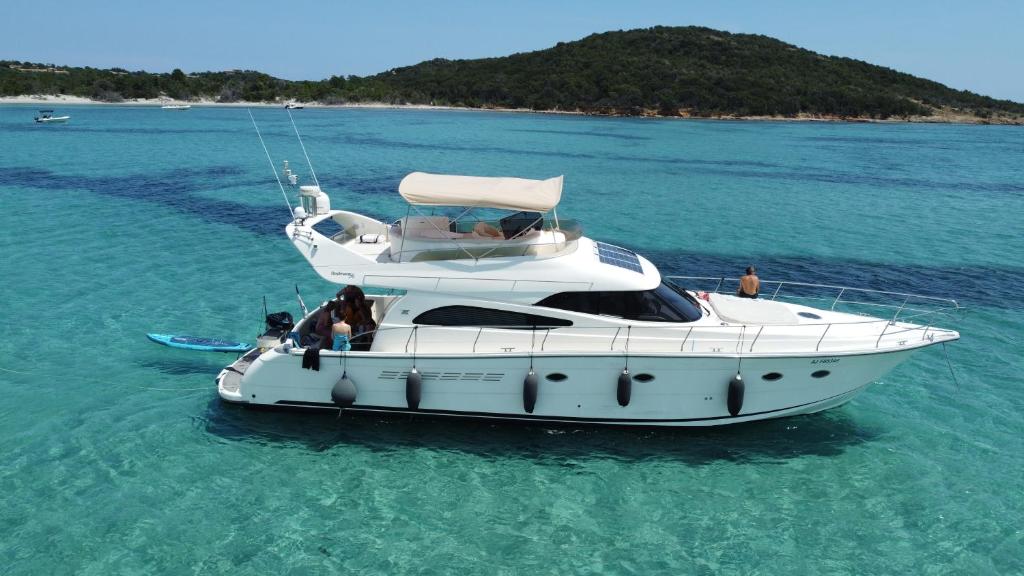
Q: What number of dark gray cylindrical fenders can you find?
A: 4